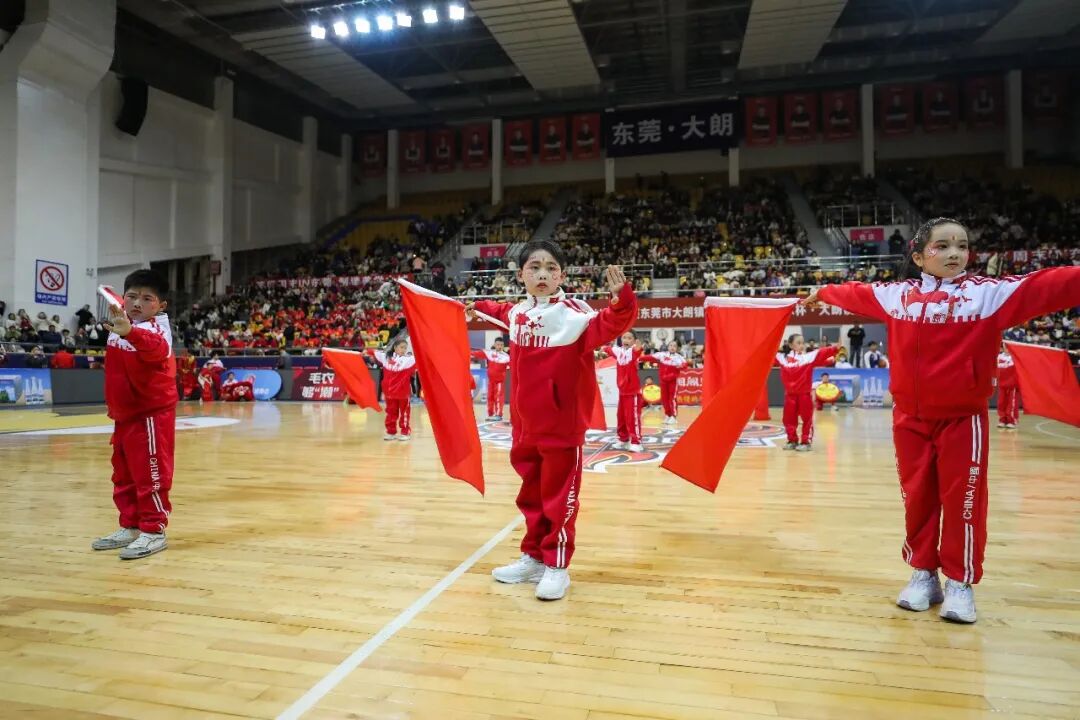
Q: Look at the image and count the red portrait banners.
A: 14